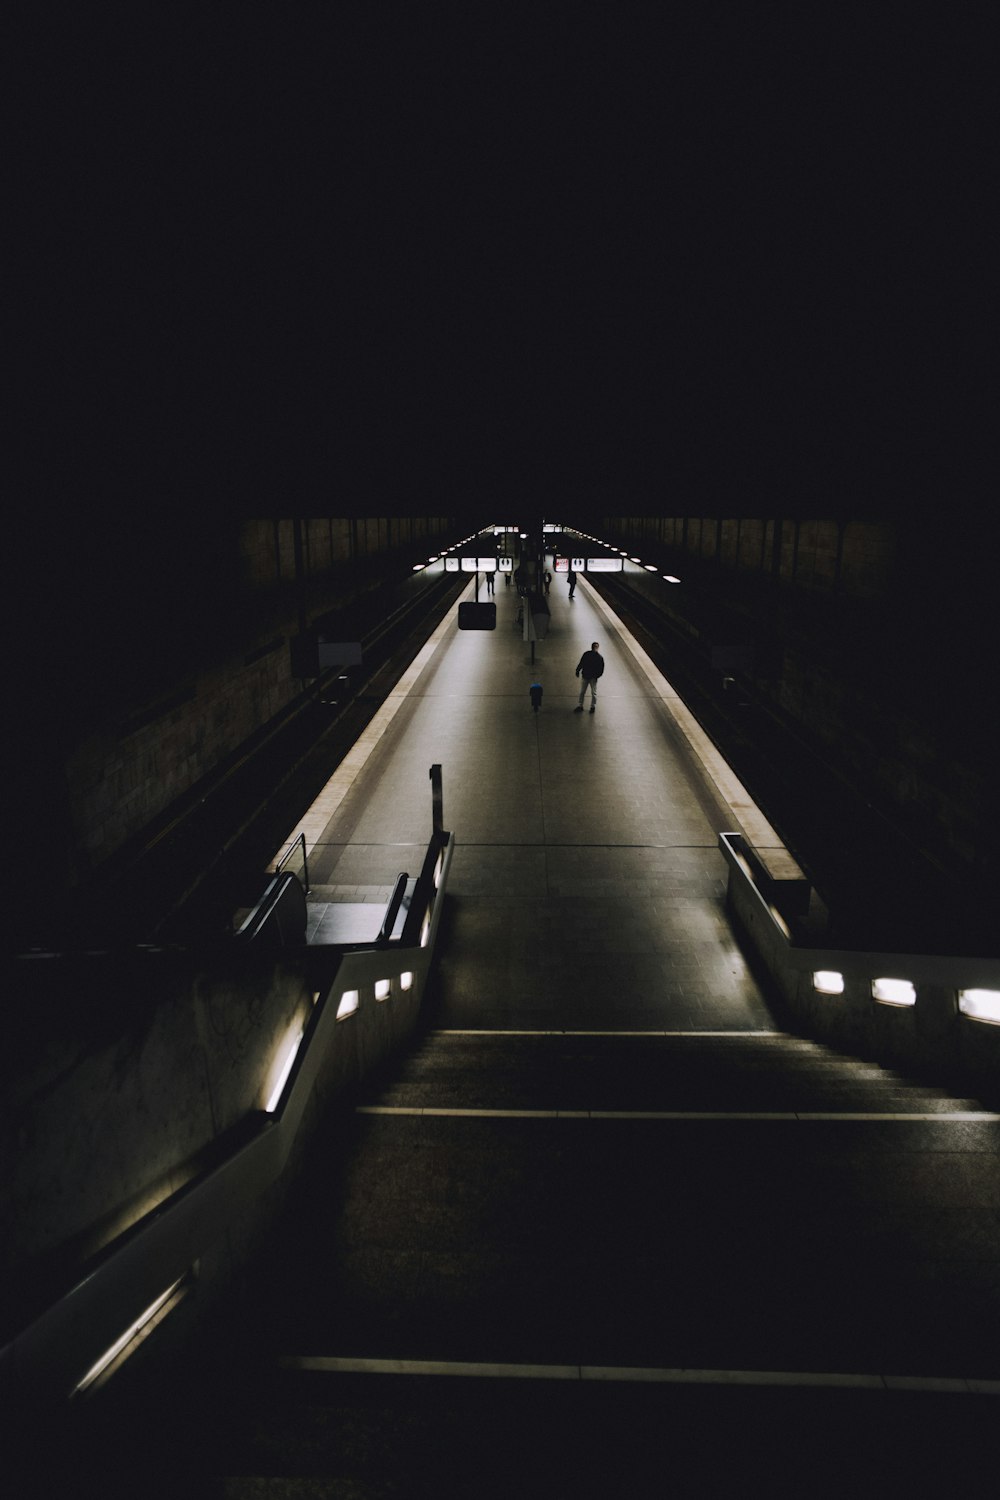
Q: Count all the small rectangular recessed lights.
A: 6